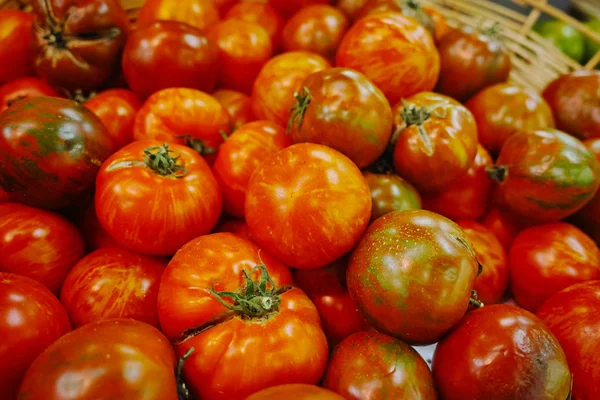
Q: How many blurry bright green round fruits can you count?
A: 2